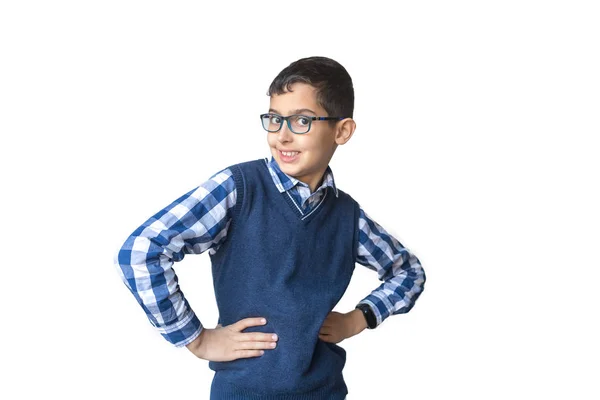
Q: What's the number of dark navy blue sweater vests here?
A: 1